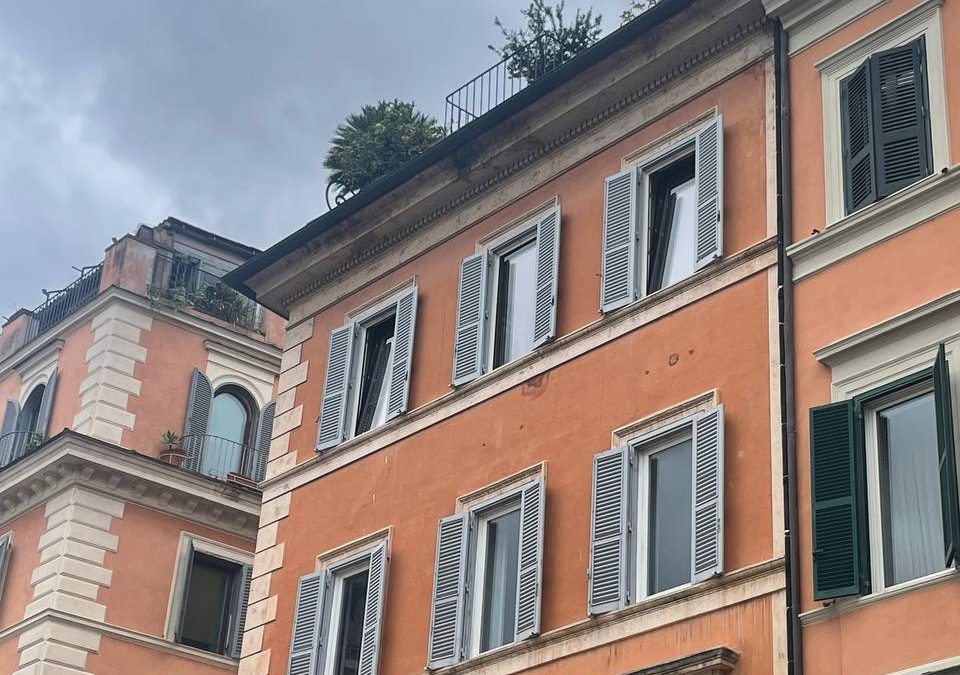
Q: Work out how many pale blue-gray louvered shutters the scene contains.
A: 12